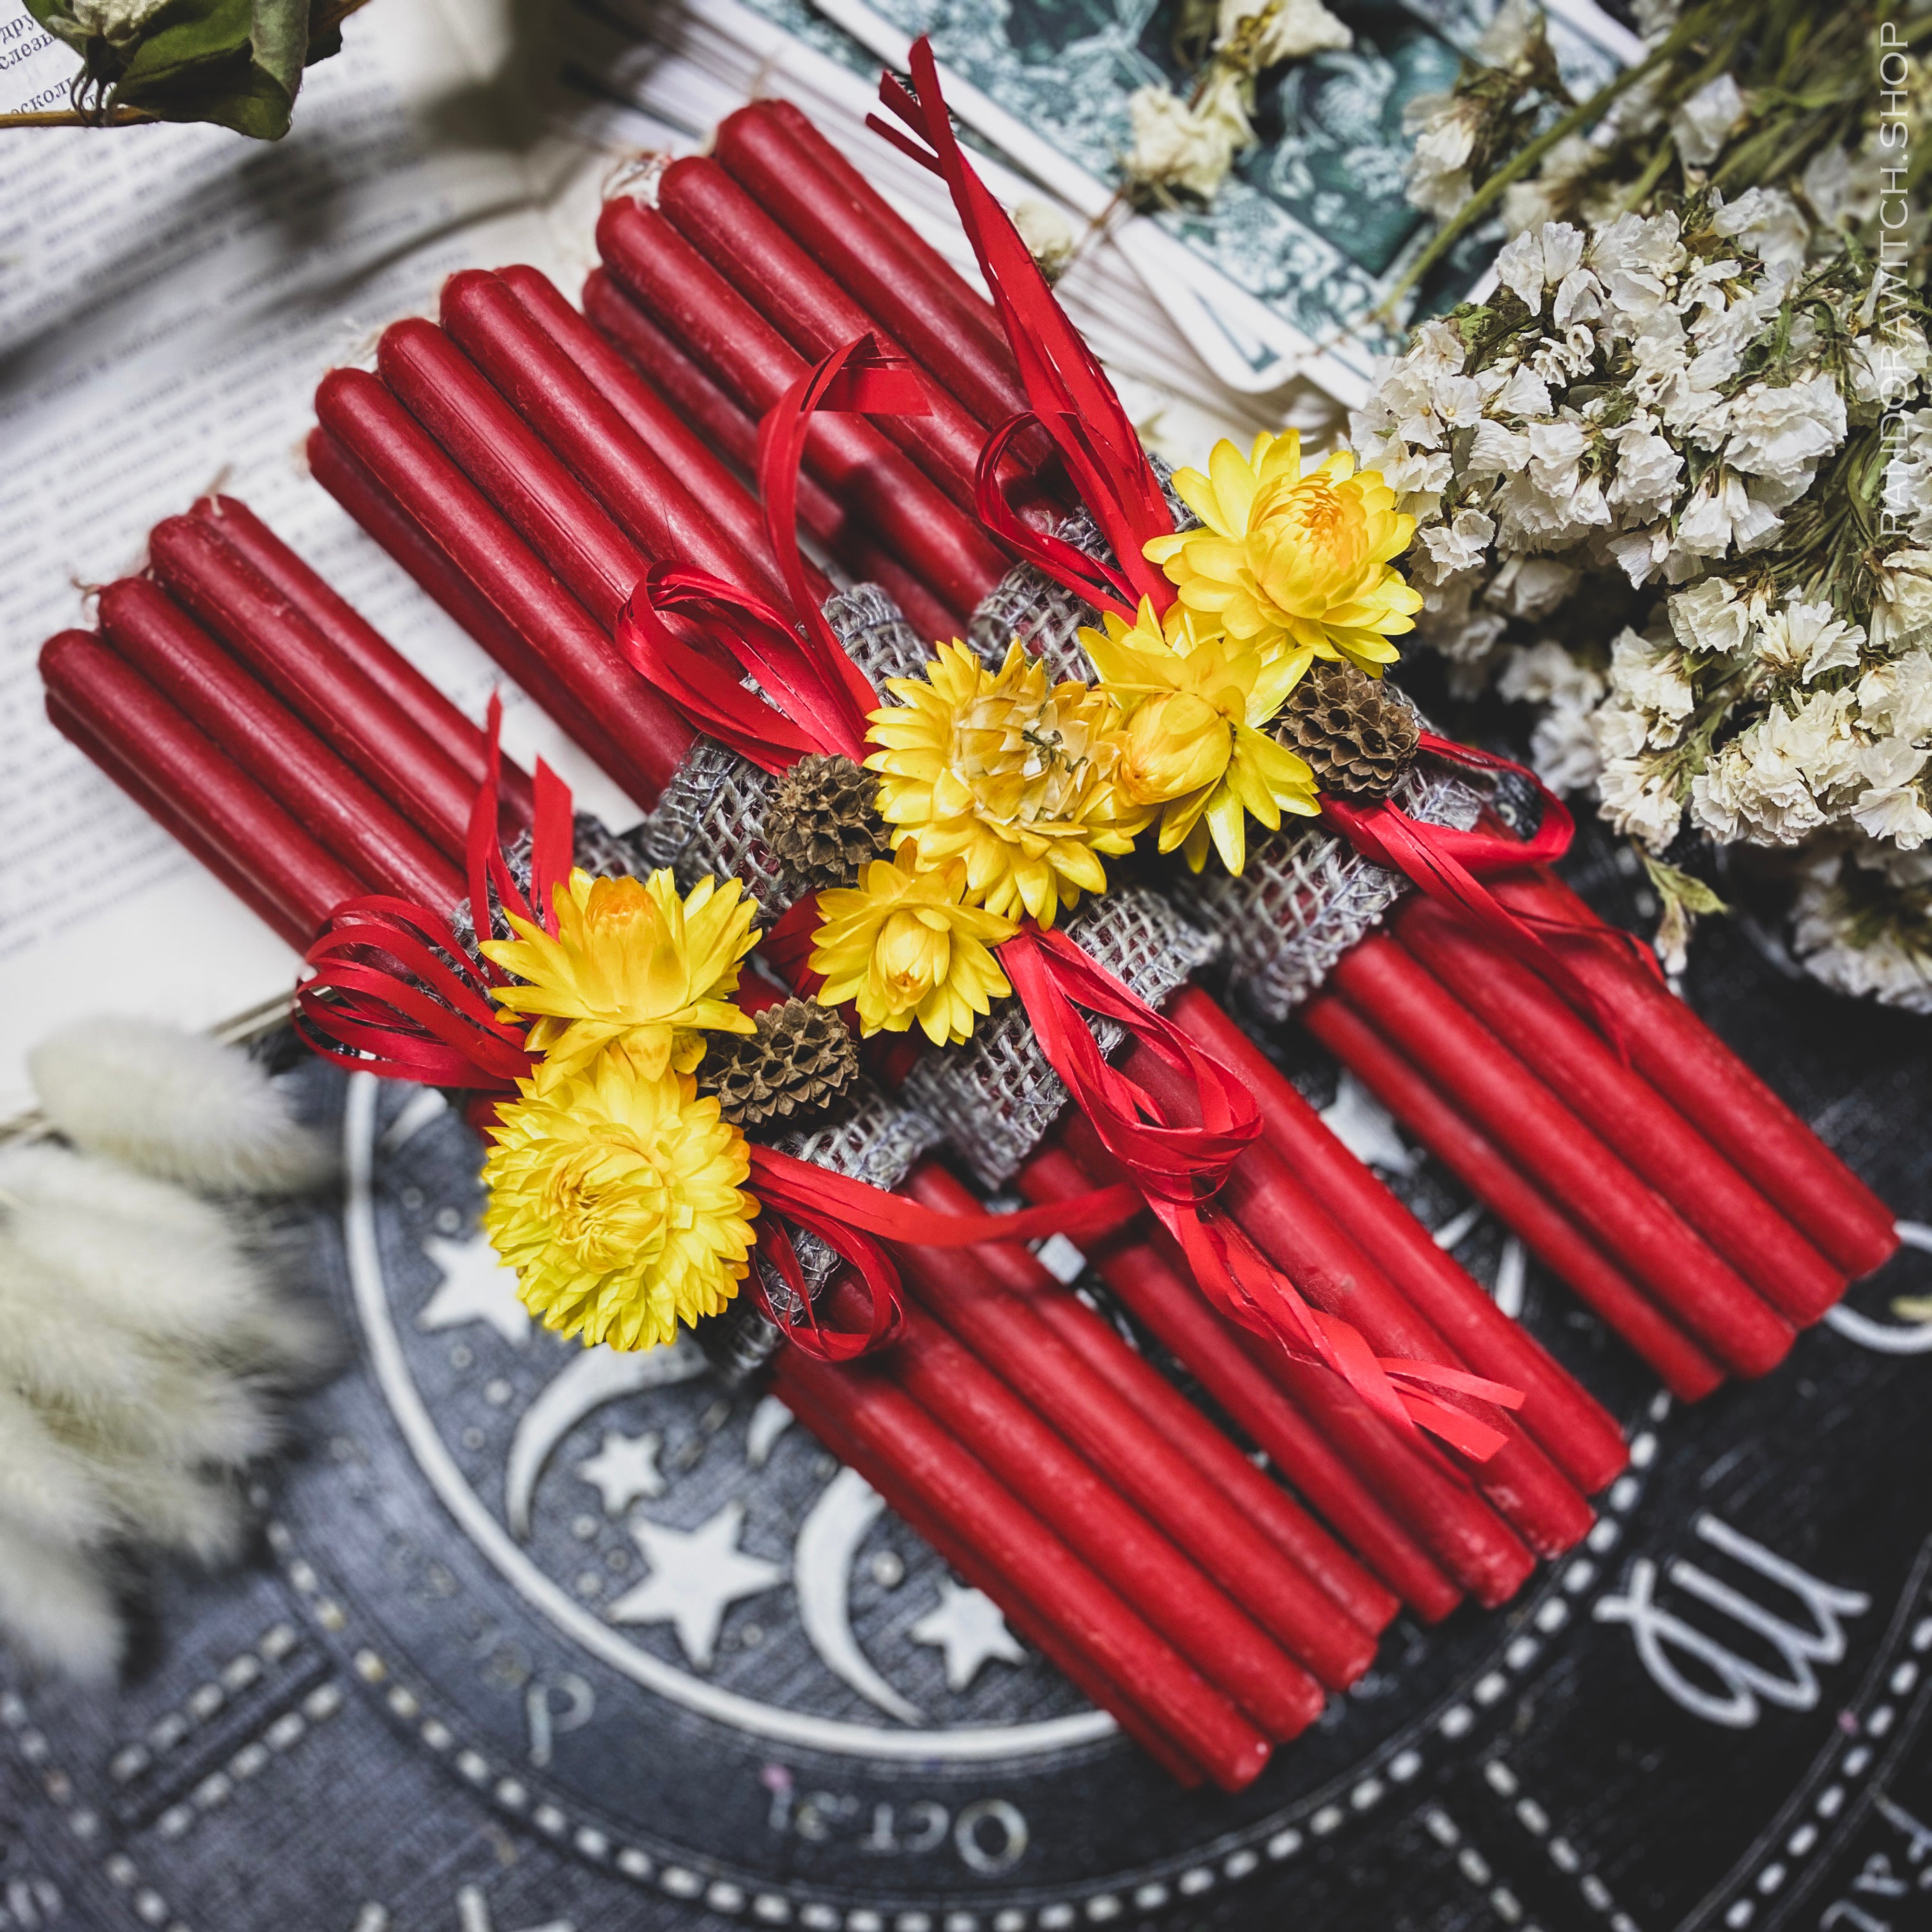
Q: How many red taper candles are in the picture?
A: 15